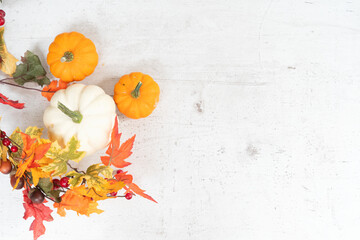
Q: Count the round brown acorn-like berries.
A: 3